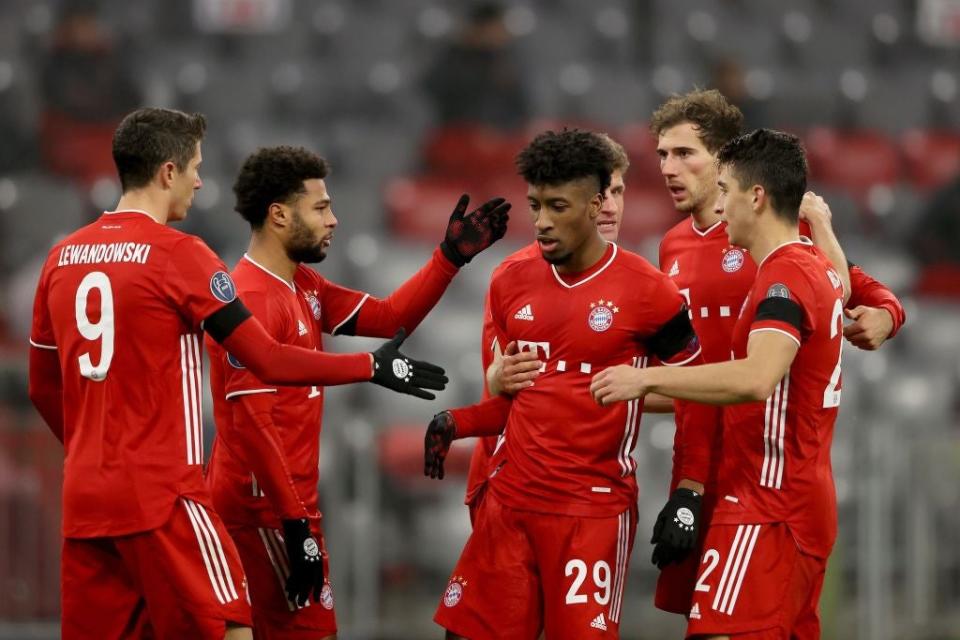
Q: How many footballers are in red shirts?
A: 6